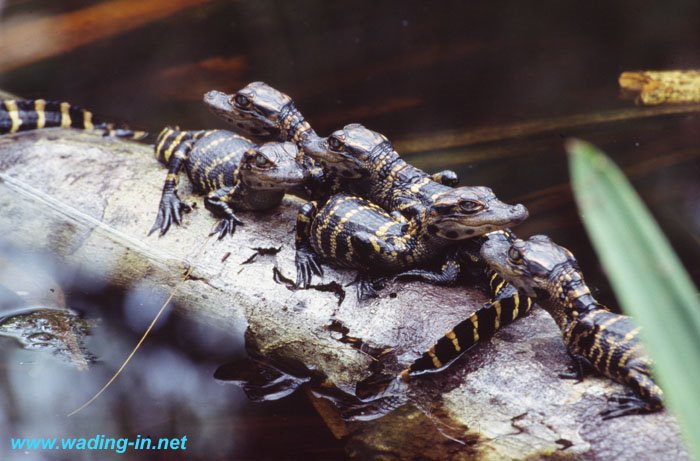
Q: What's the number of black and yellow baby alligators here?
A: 5